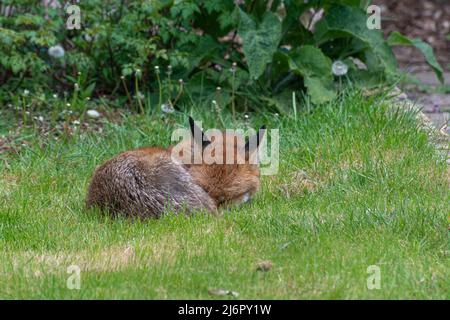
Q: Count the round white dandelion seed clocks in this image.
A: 2